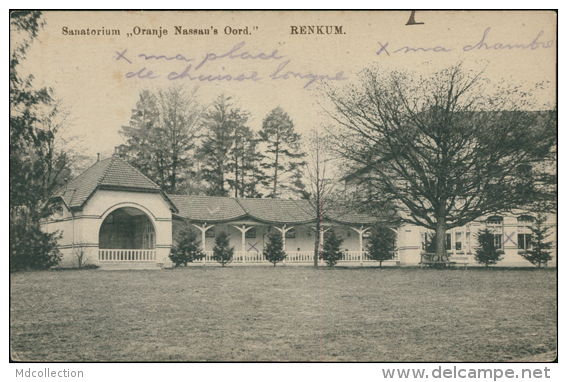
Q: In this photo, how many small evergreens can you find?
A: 7